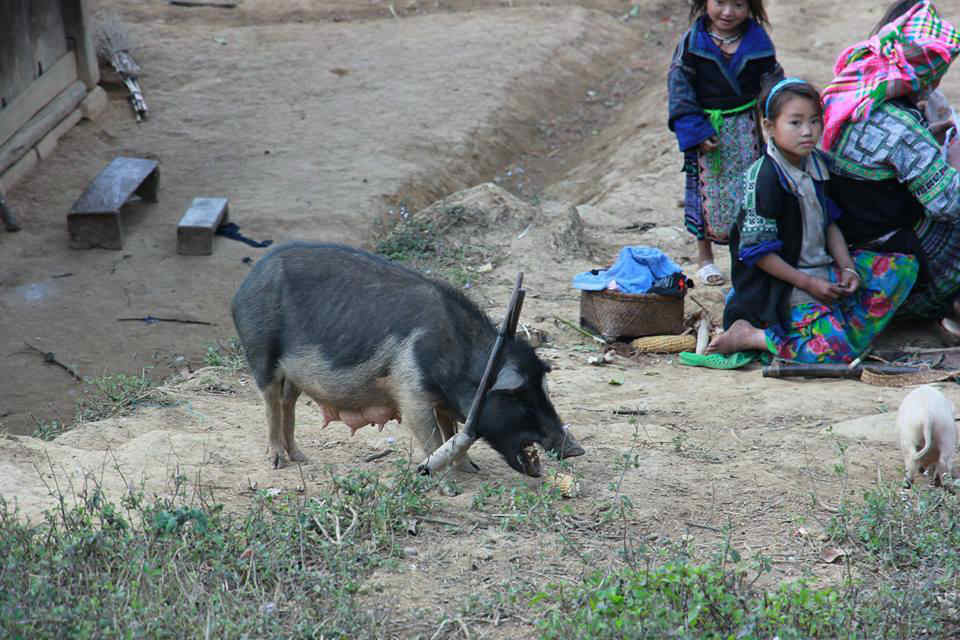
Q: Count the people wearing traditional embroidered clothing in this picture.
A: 3